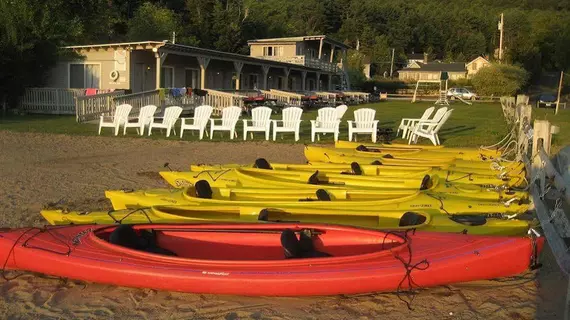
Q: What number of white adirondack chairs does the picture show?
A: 13